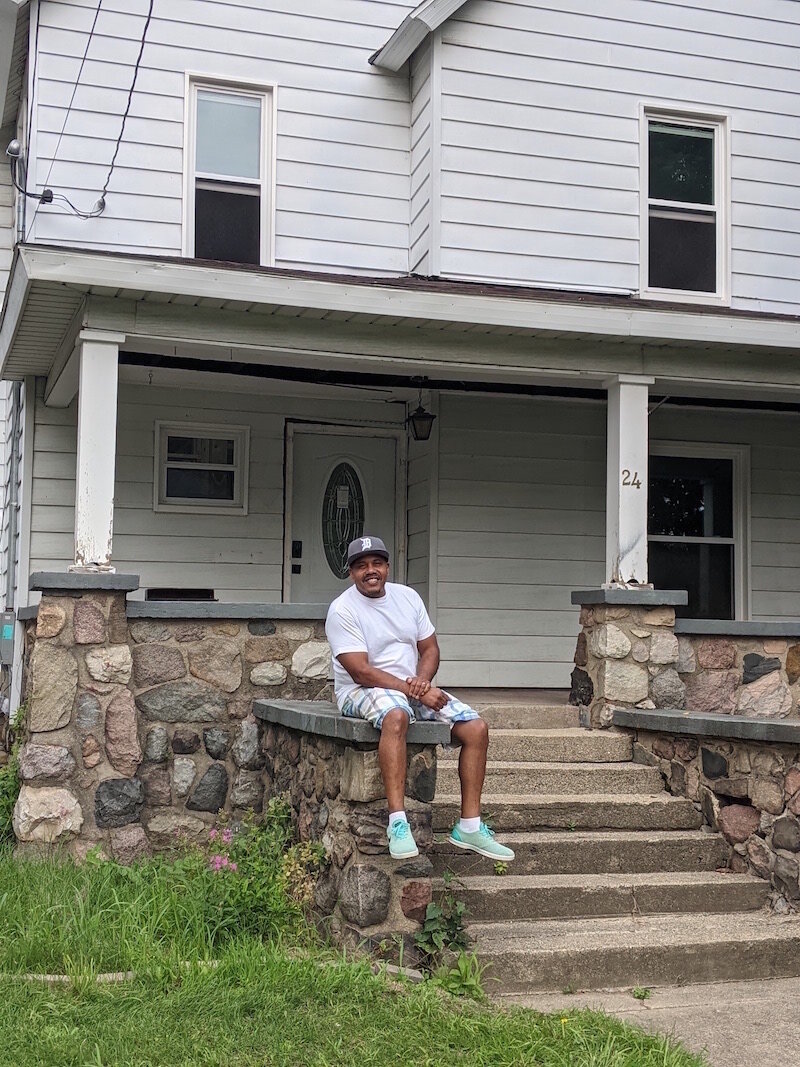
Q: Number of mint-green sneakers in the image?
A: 2